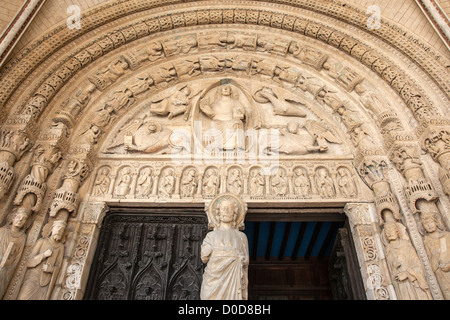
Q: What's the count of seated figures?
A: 13